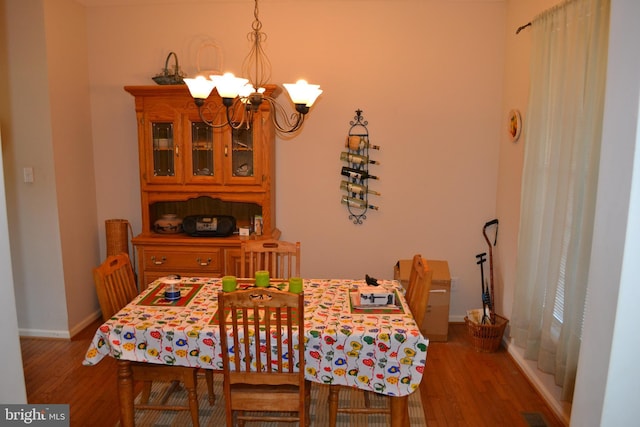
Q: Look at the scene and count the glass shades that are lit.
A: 5